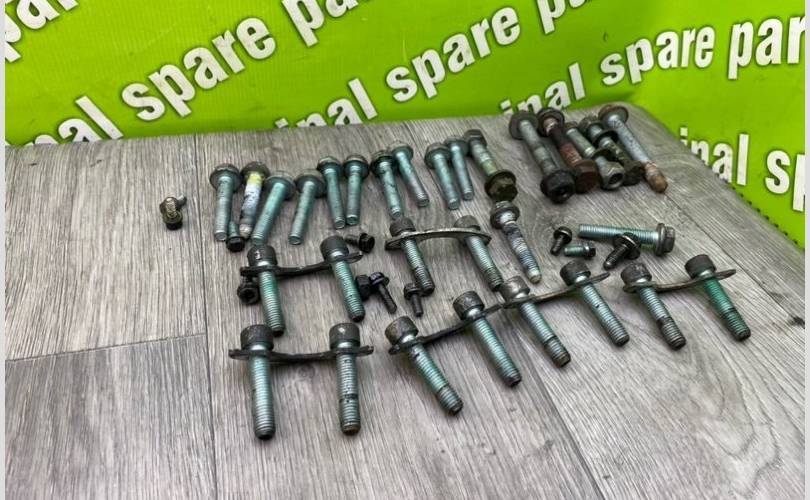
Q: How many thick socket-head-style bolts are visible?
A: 12